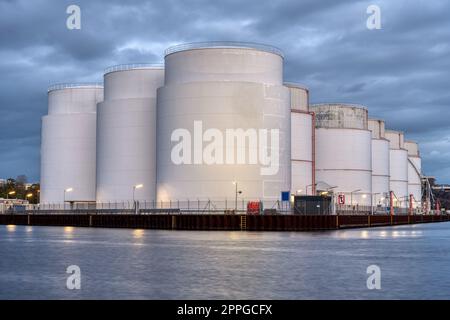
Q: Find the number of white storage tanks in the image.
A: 8